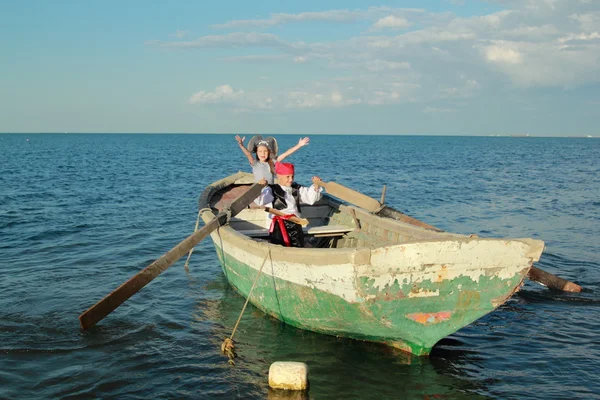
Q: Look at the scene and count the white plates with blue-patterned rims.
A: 0